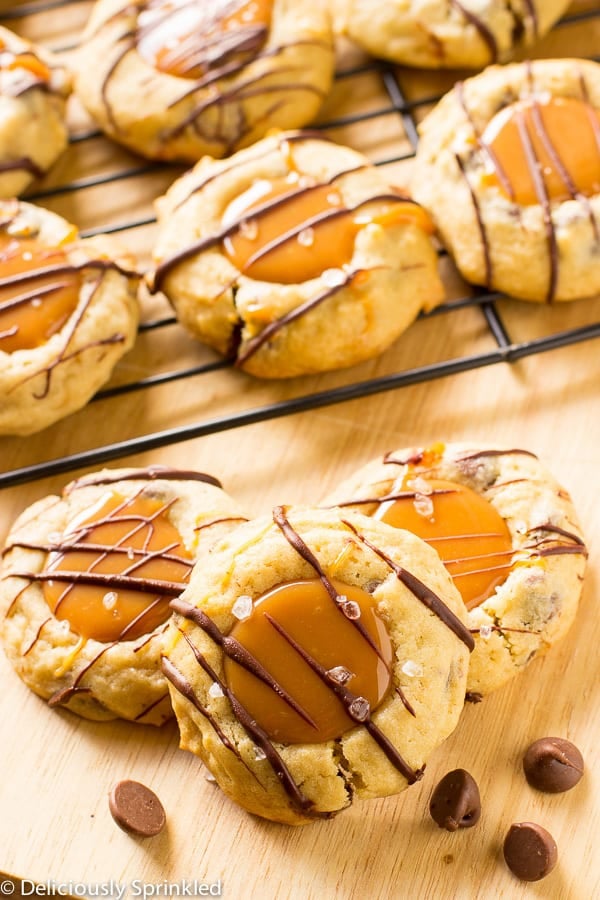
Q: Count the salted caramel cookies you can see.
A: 9